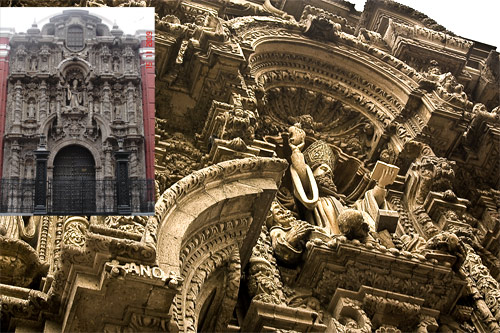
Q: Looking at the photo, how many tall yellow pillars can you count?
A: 0